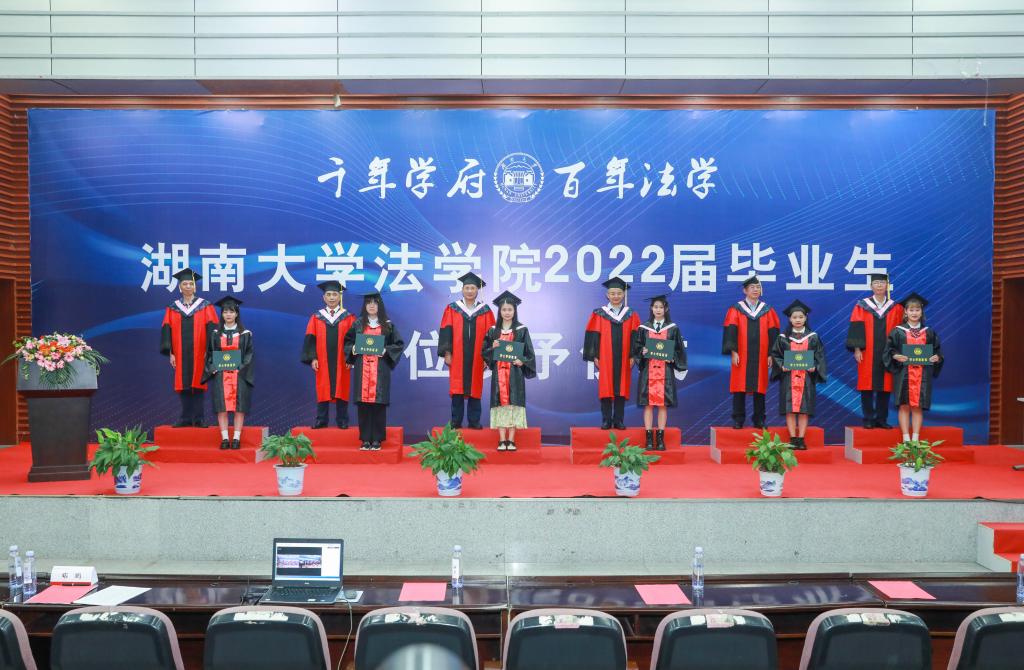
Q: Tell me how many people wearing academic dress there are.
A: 12